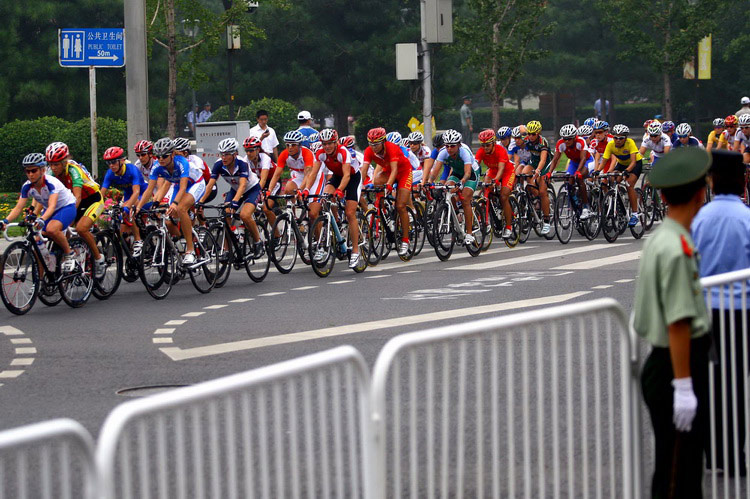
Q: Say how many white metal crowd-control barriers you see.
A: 4